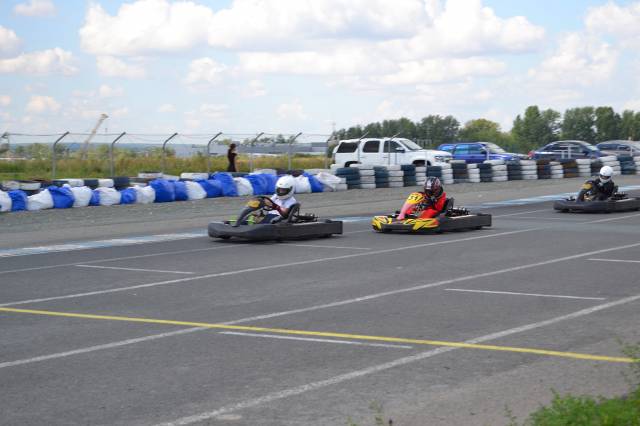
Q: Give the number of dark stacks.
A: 11